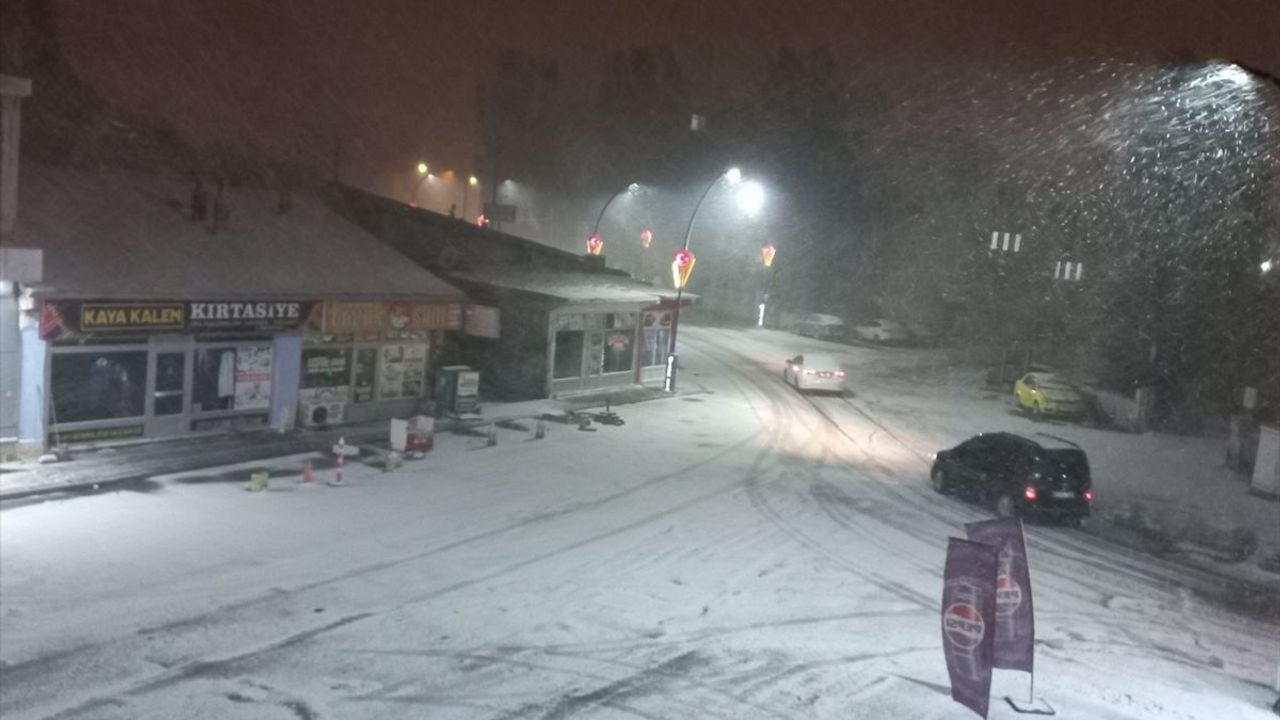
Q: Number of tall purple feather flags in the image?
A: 2